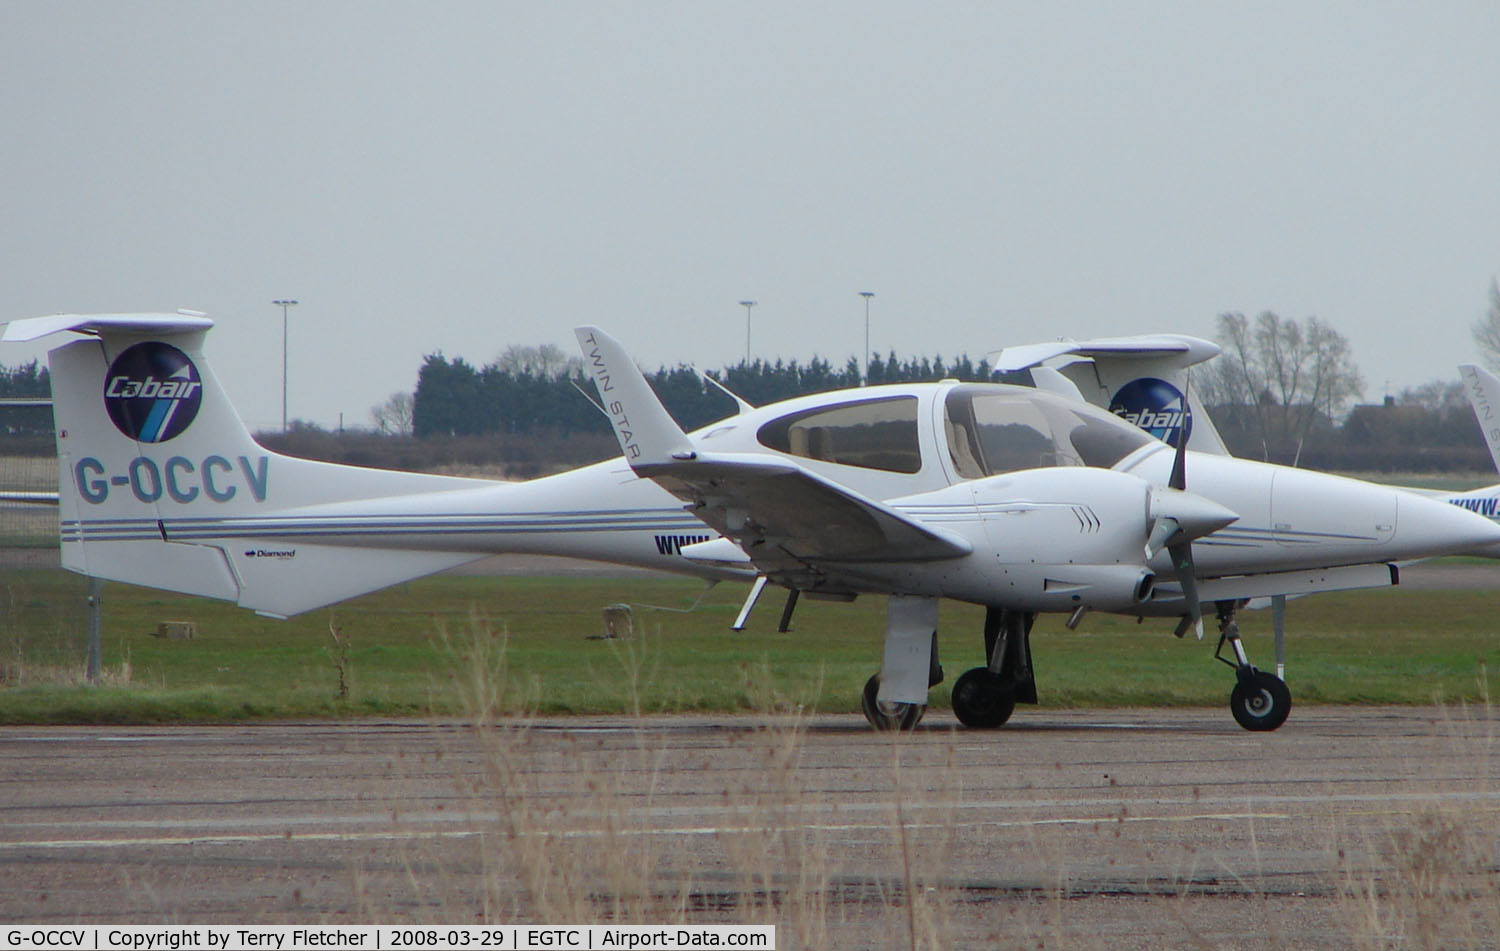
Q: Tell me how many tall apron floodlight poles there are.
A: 3